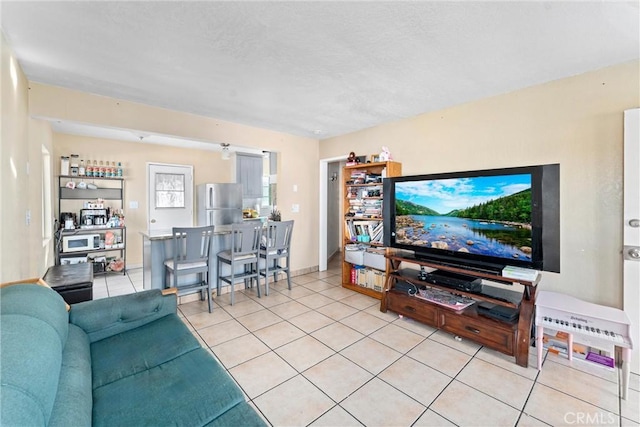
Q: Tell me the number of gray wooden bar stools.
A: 3